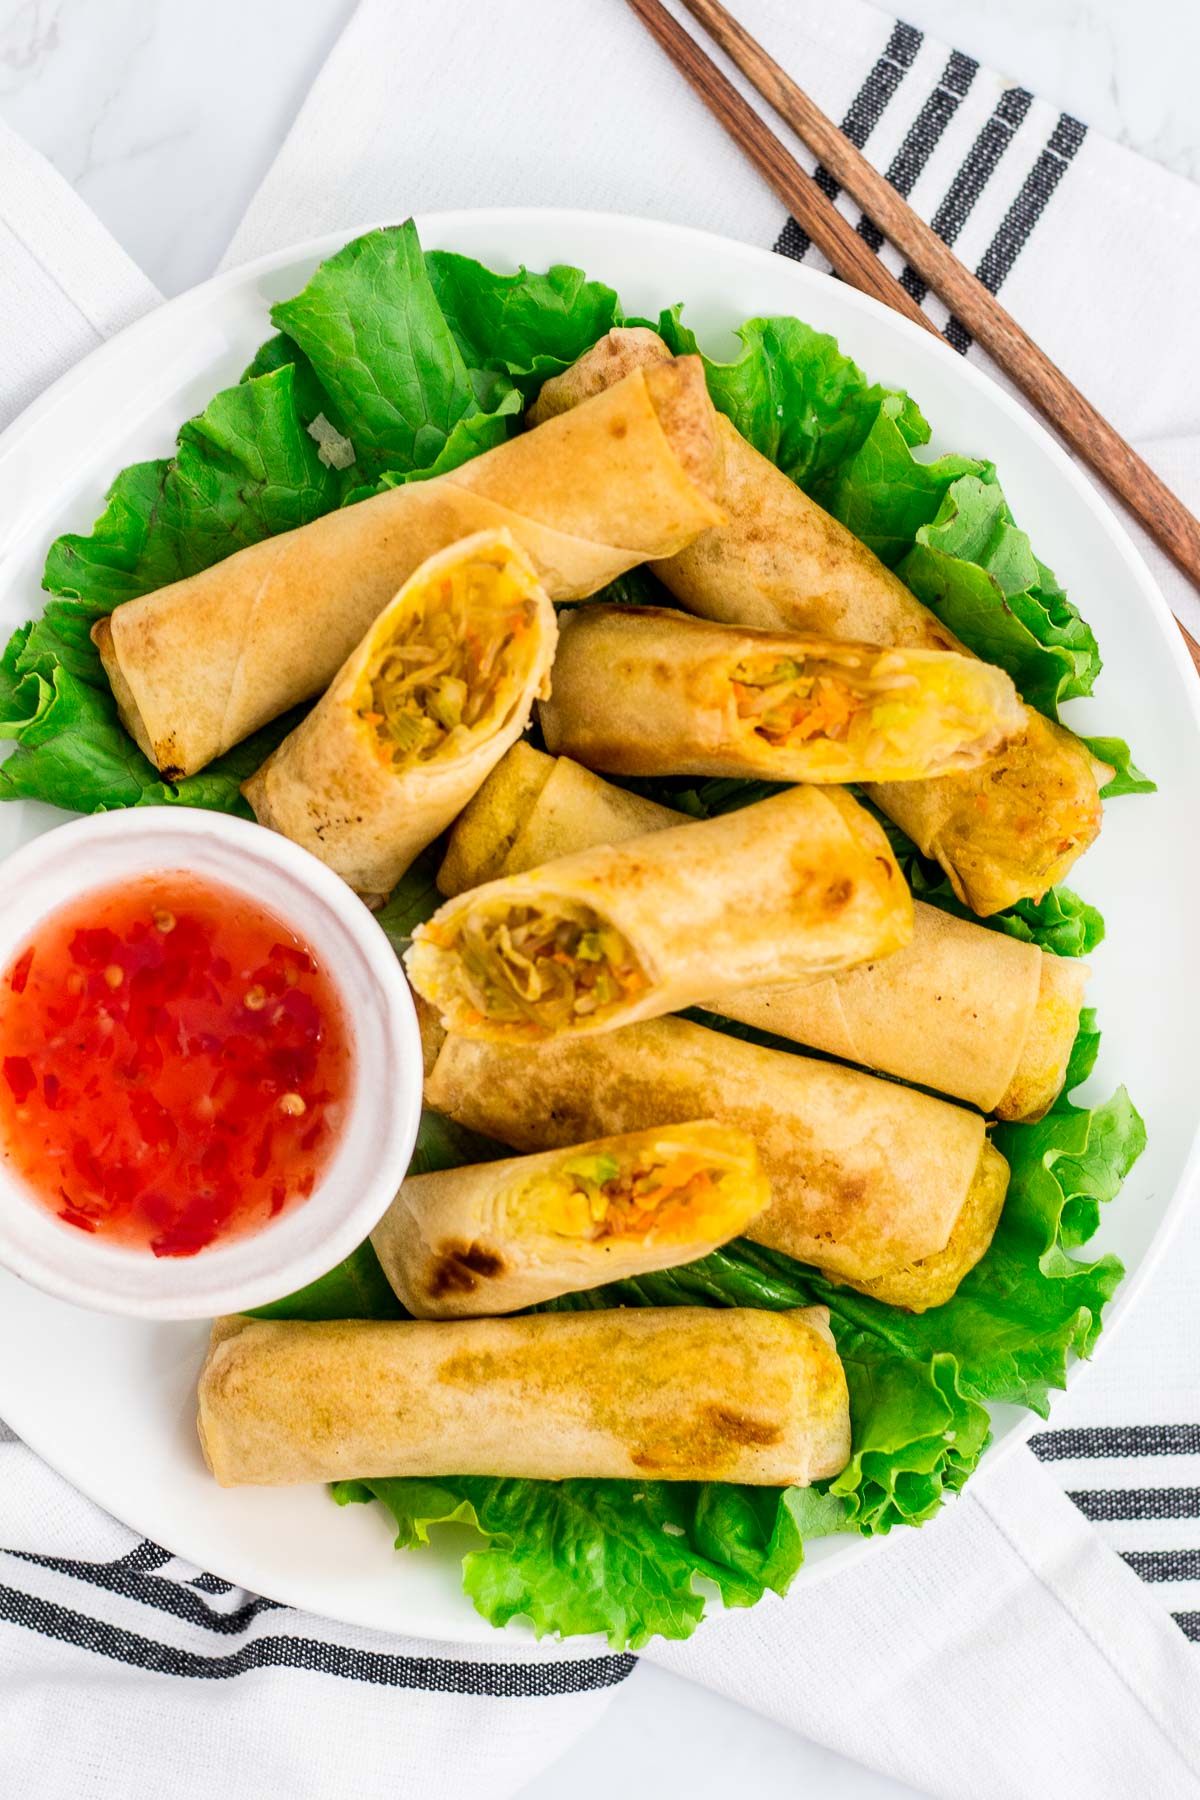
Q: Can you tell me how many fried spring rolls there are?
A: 9